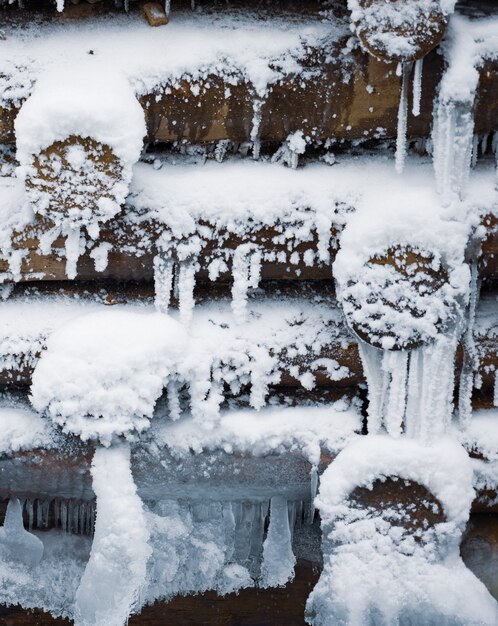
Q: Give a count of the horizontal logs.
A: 5